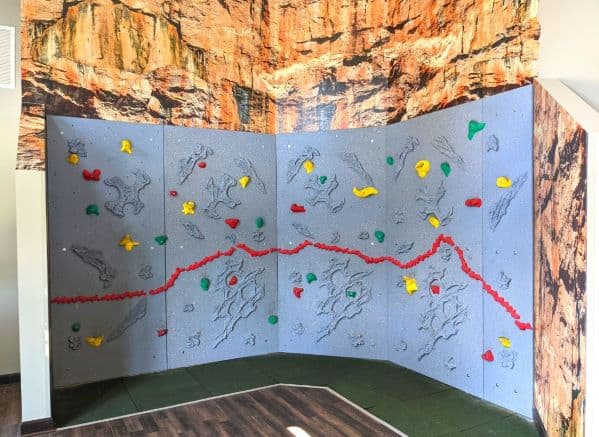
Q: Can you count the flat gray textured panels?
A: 5